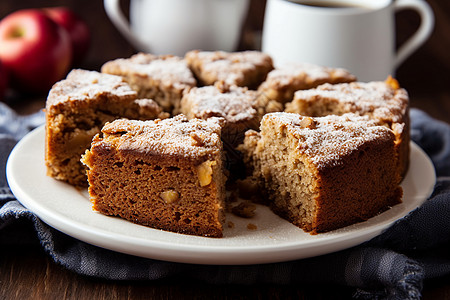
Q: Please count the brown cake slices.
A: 8